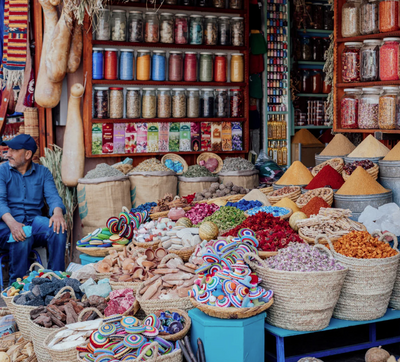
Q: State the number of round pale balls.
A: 3